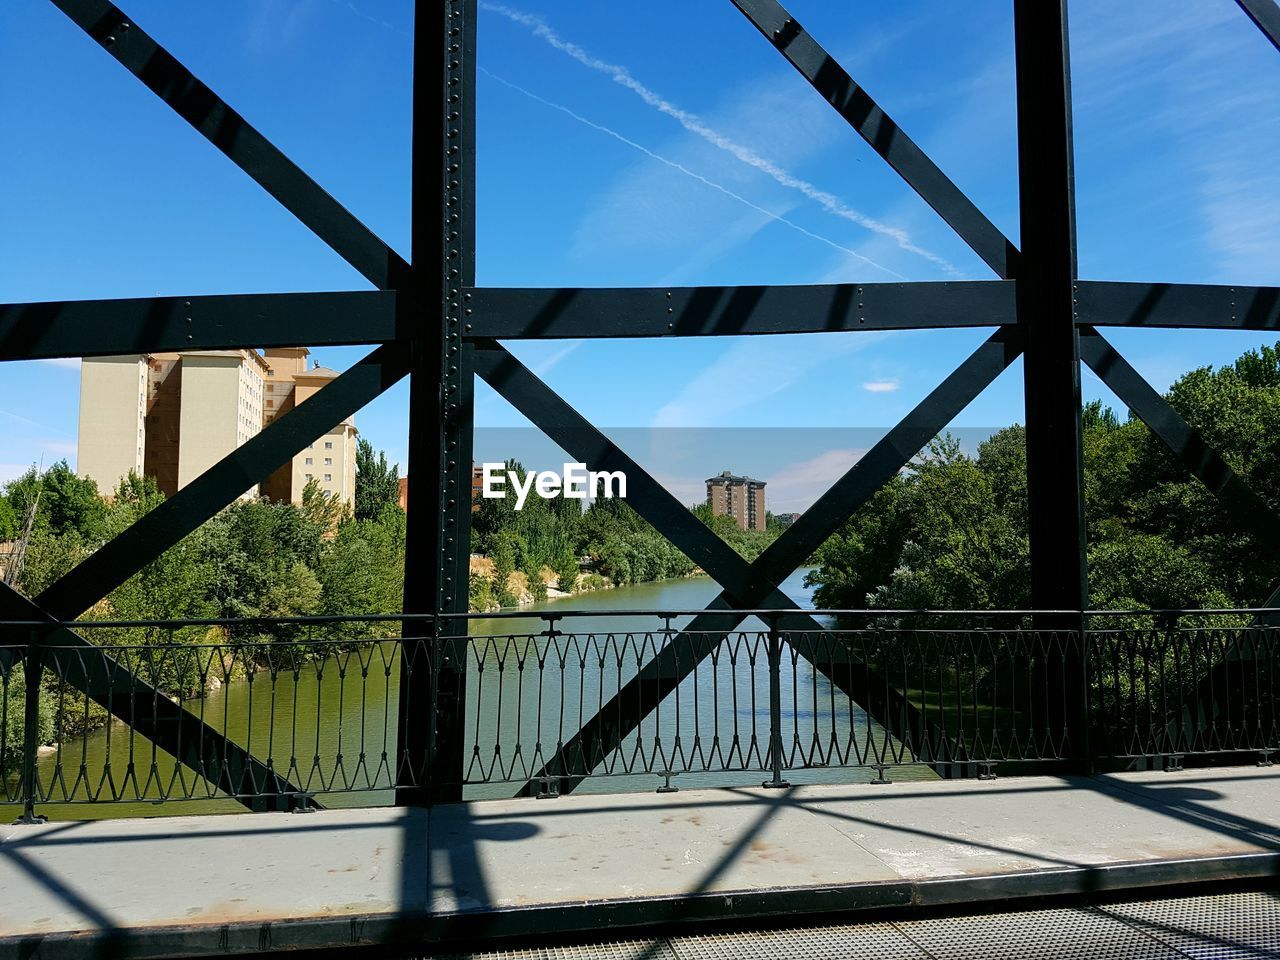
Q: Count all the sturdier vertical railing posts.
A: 2